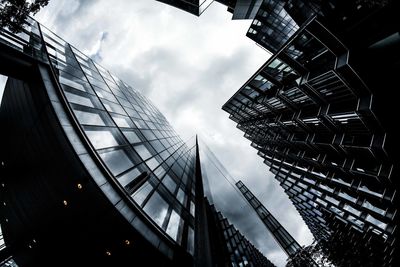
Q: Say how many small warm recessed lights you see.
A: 4